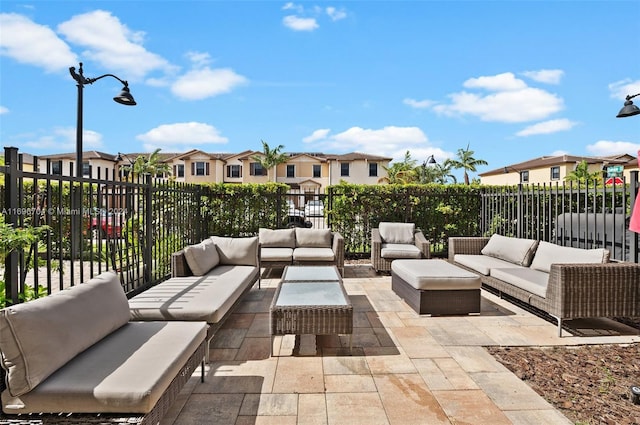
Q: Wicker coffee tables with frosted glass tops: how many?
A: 2